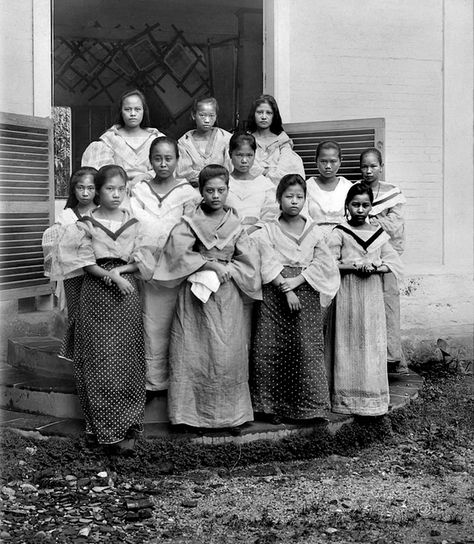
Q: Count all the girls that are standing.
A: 12